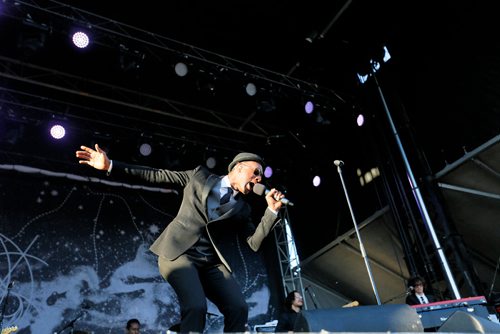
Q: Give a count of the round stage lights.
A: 10